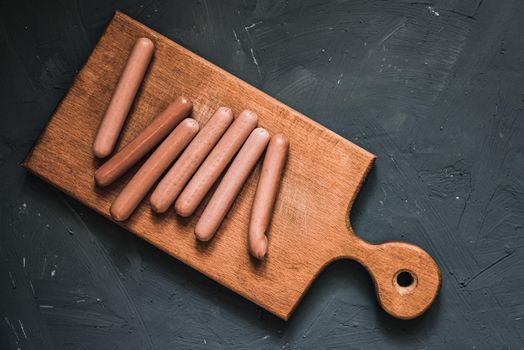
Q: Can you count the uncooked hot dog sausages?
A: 7